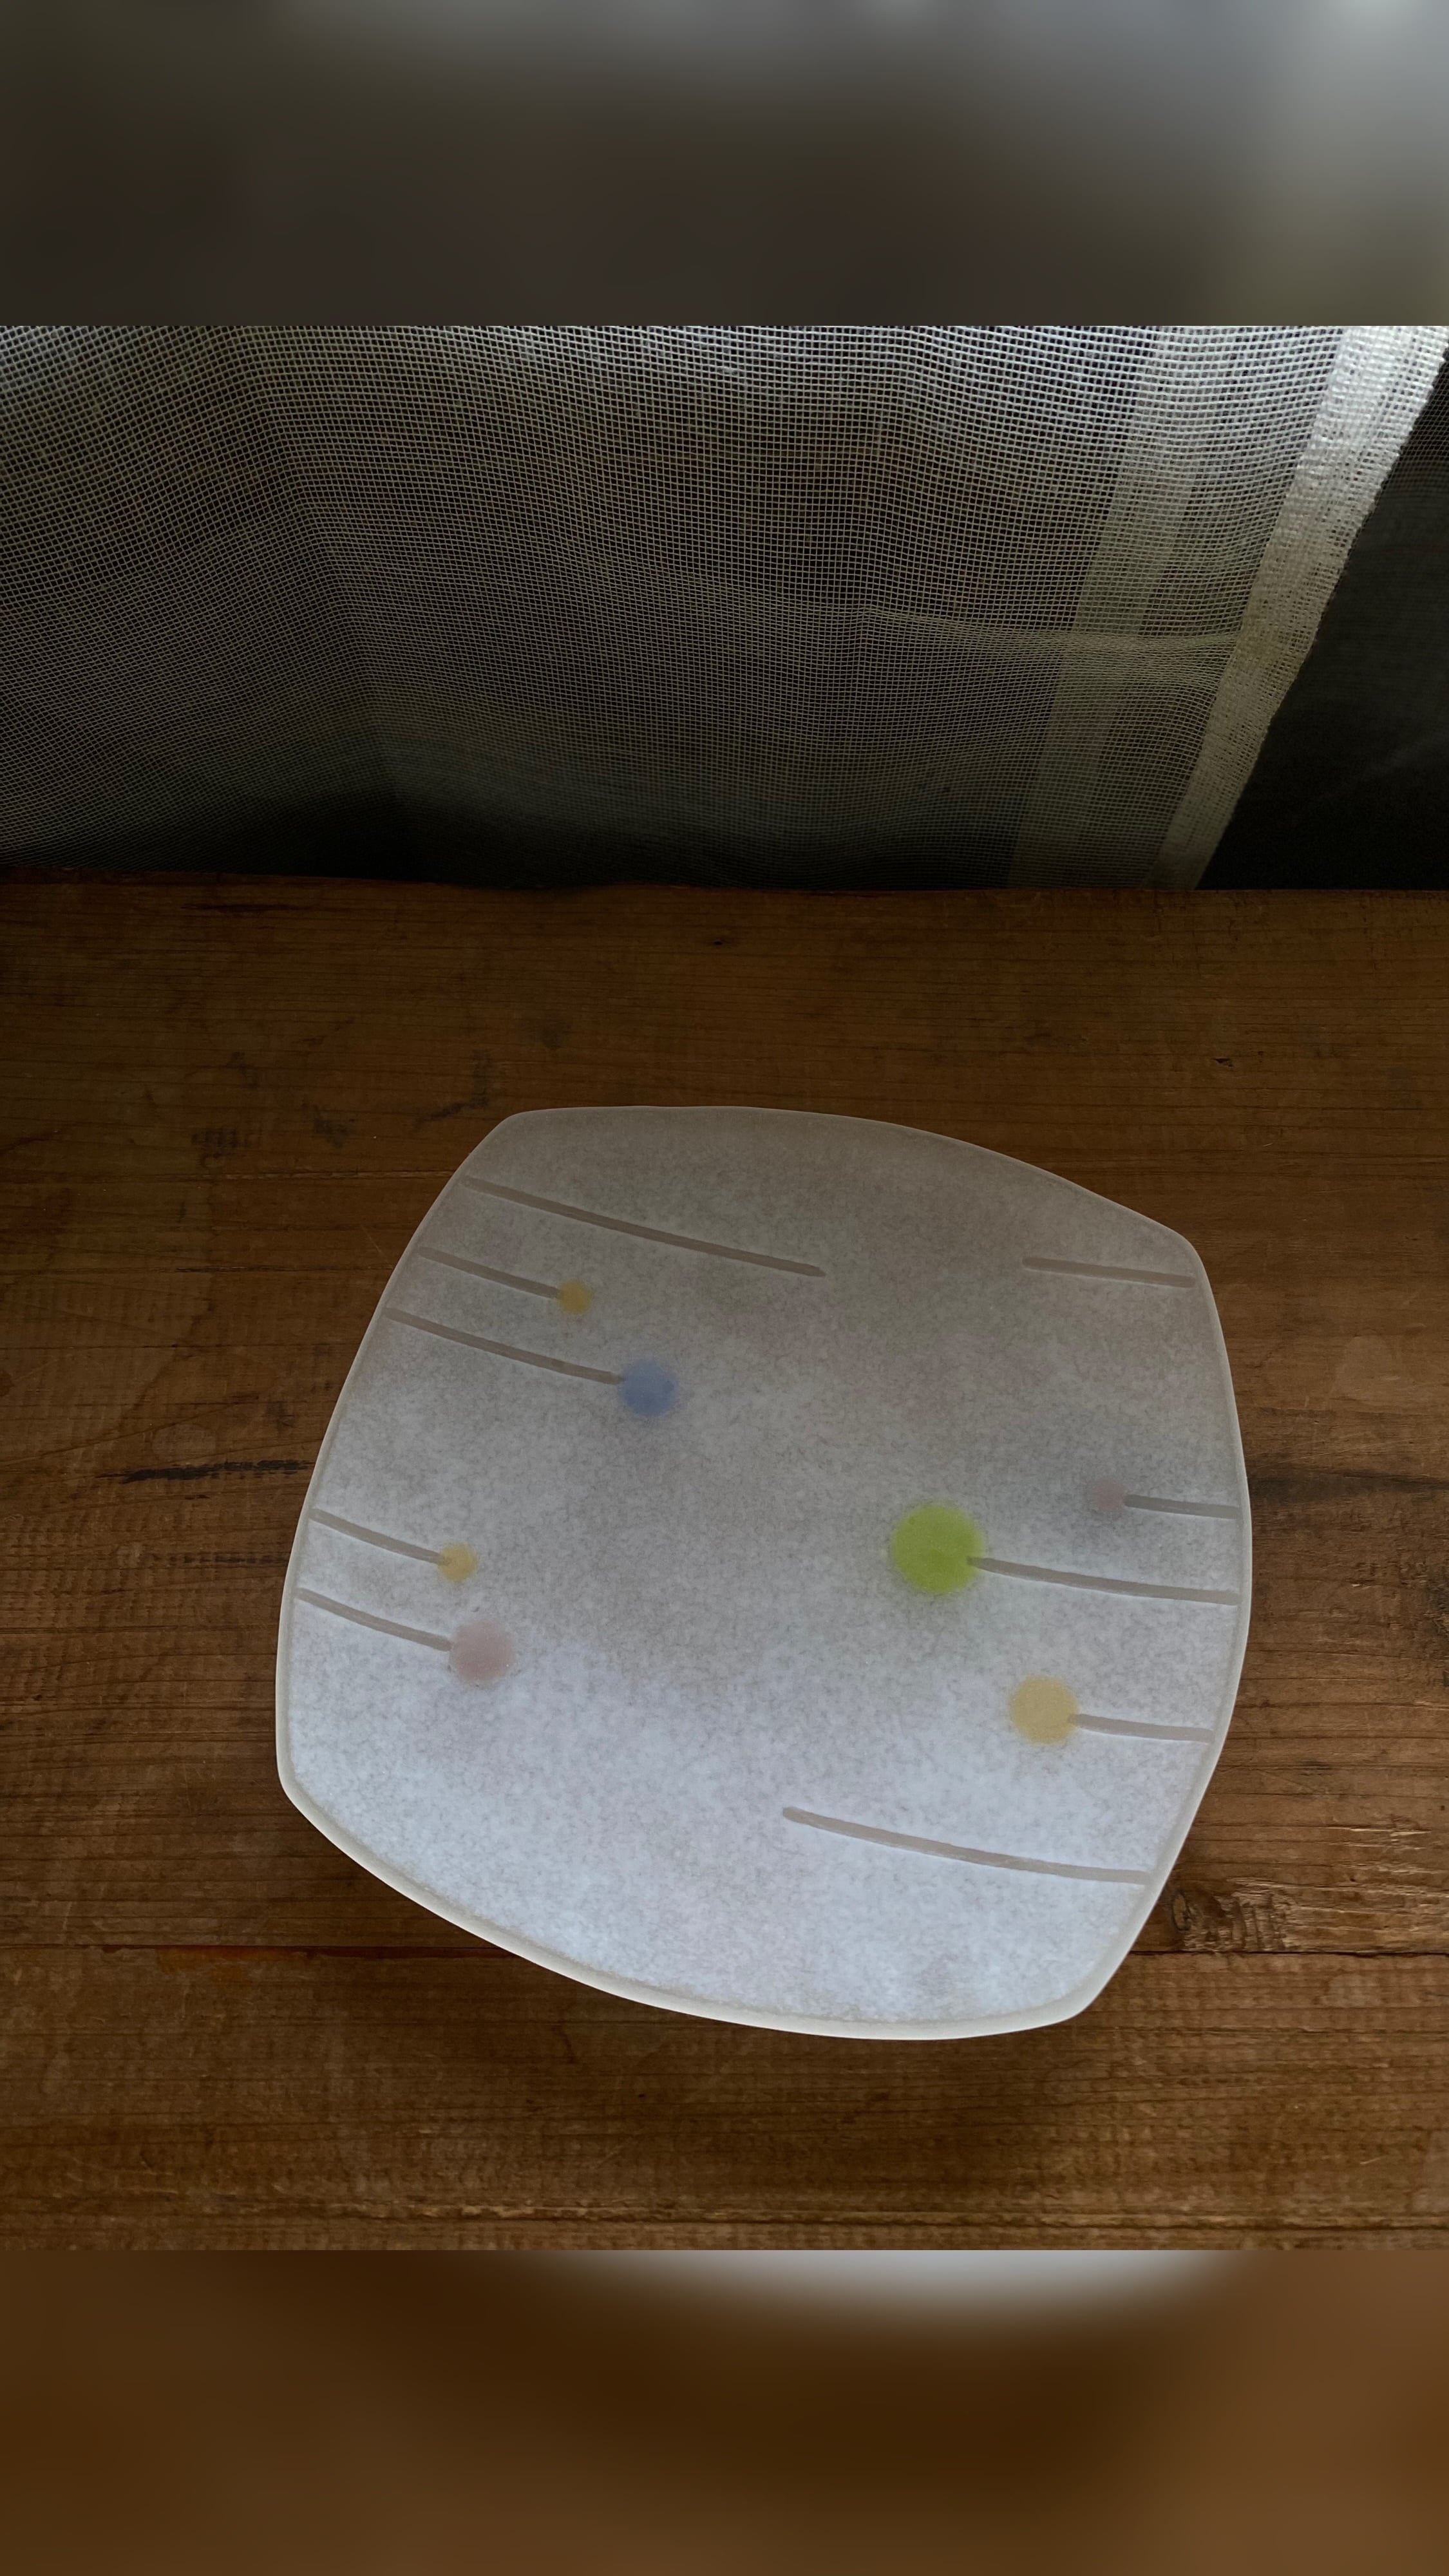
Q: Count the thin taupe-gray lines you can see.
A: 10